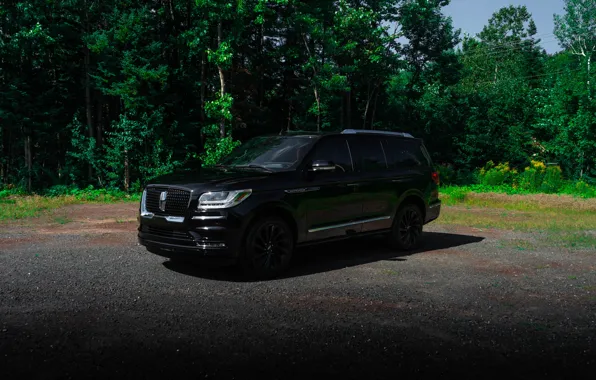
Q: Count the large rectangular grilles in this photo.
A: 1